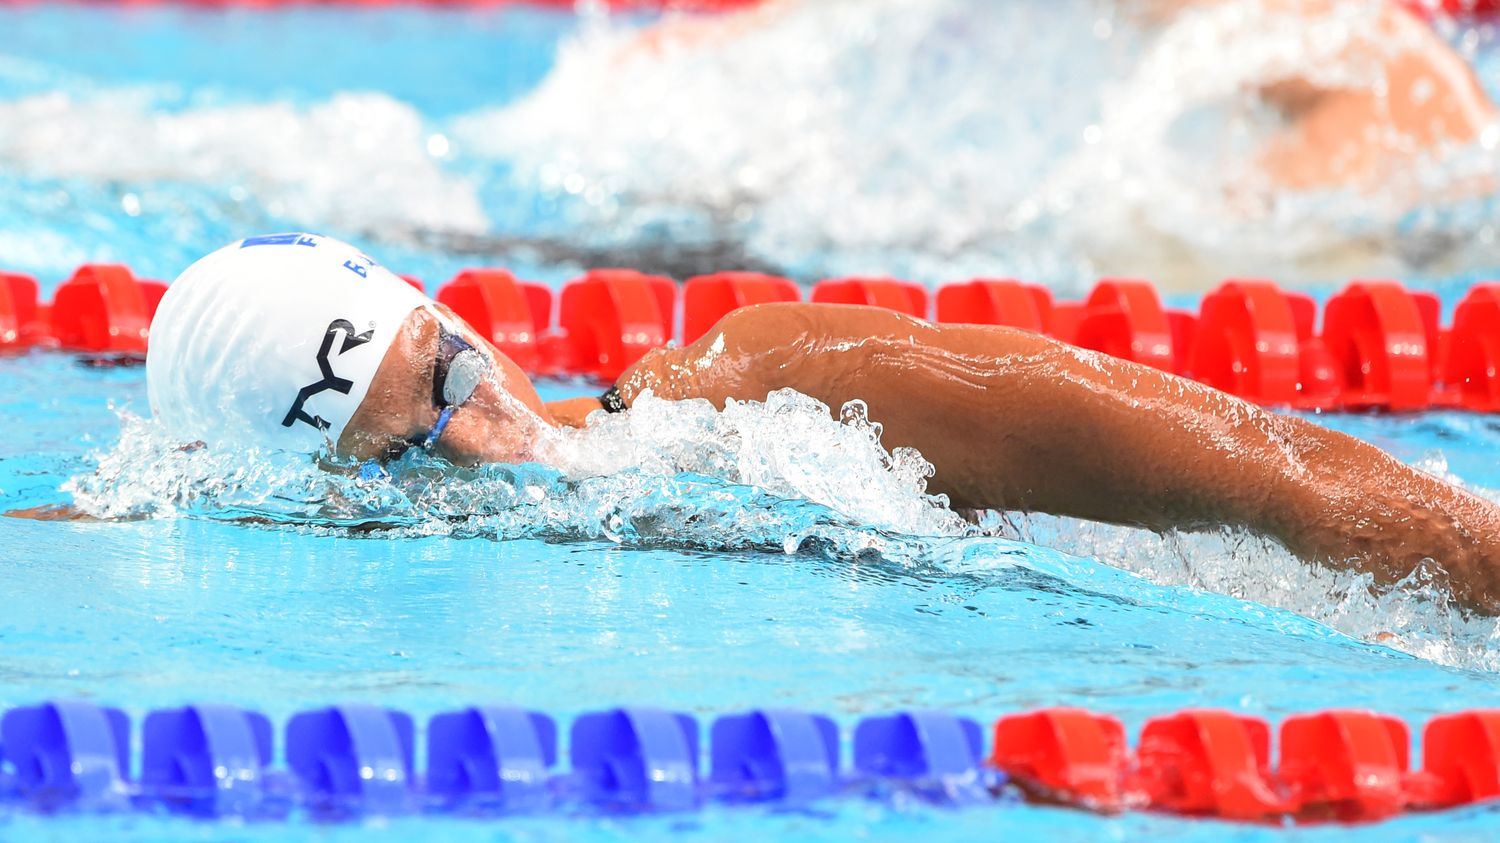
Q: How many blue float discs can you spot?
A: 7